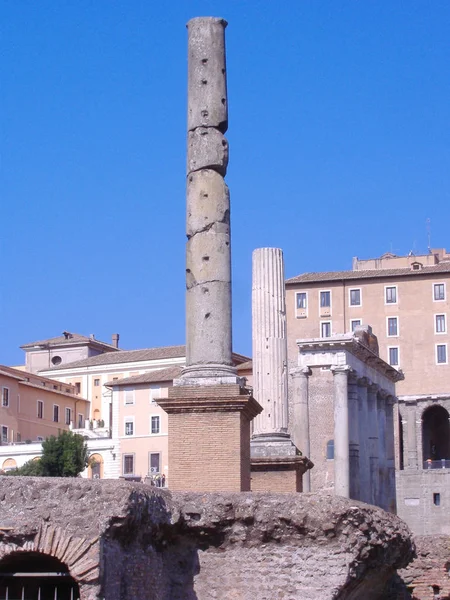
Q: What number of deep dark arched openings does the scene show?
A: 2